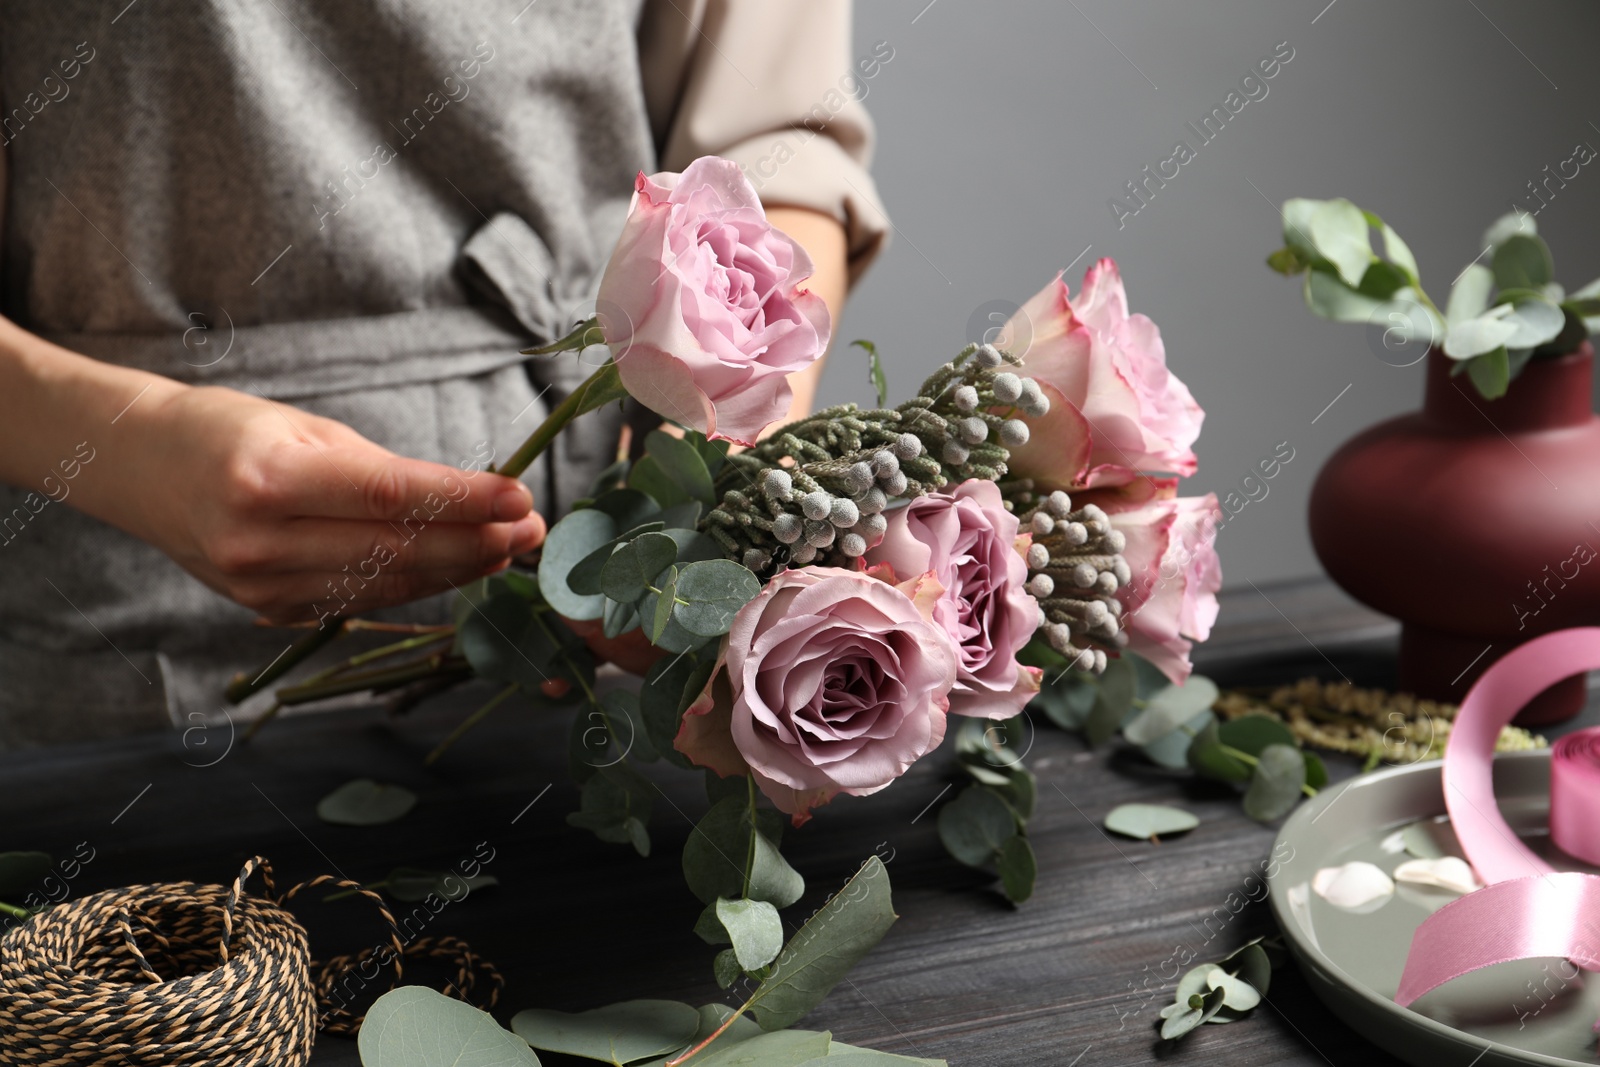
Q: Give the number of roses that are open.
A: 5